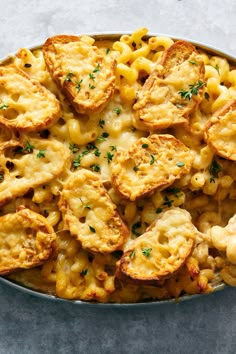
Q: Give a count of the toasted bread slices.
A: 9